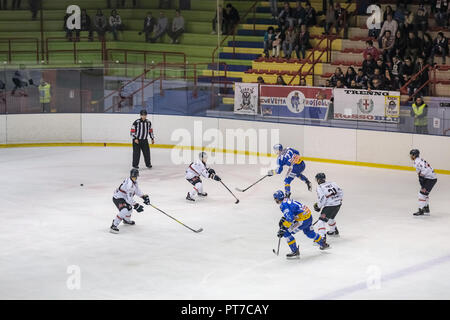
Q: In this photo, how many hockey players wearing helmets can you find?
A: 6